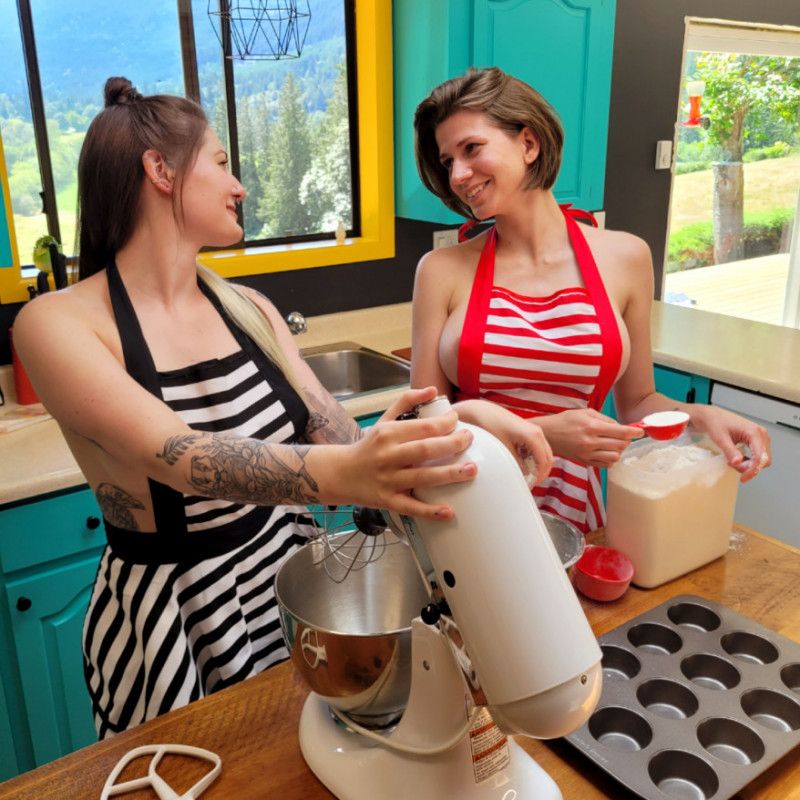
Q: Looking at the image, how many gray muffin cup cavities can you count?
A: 11